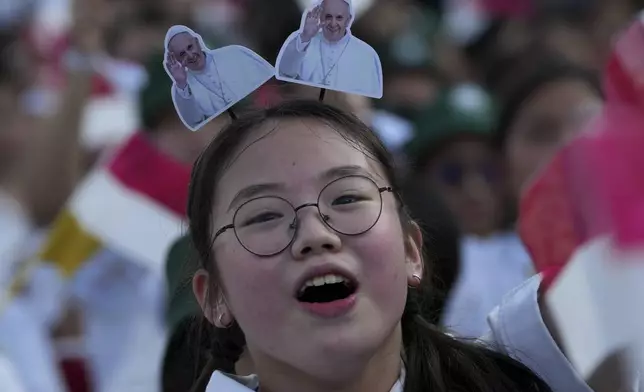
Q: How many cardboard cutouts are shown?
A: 2